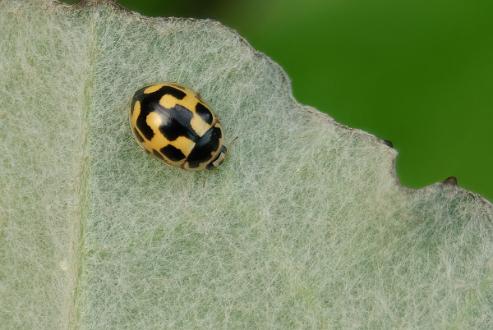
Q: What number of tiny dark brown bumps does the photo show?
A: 2